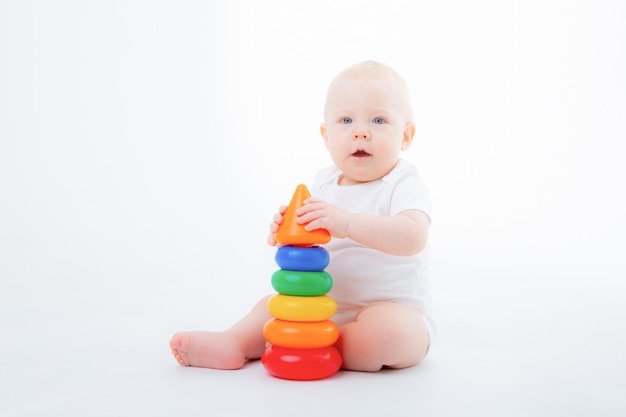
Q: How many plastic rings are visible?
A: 5